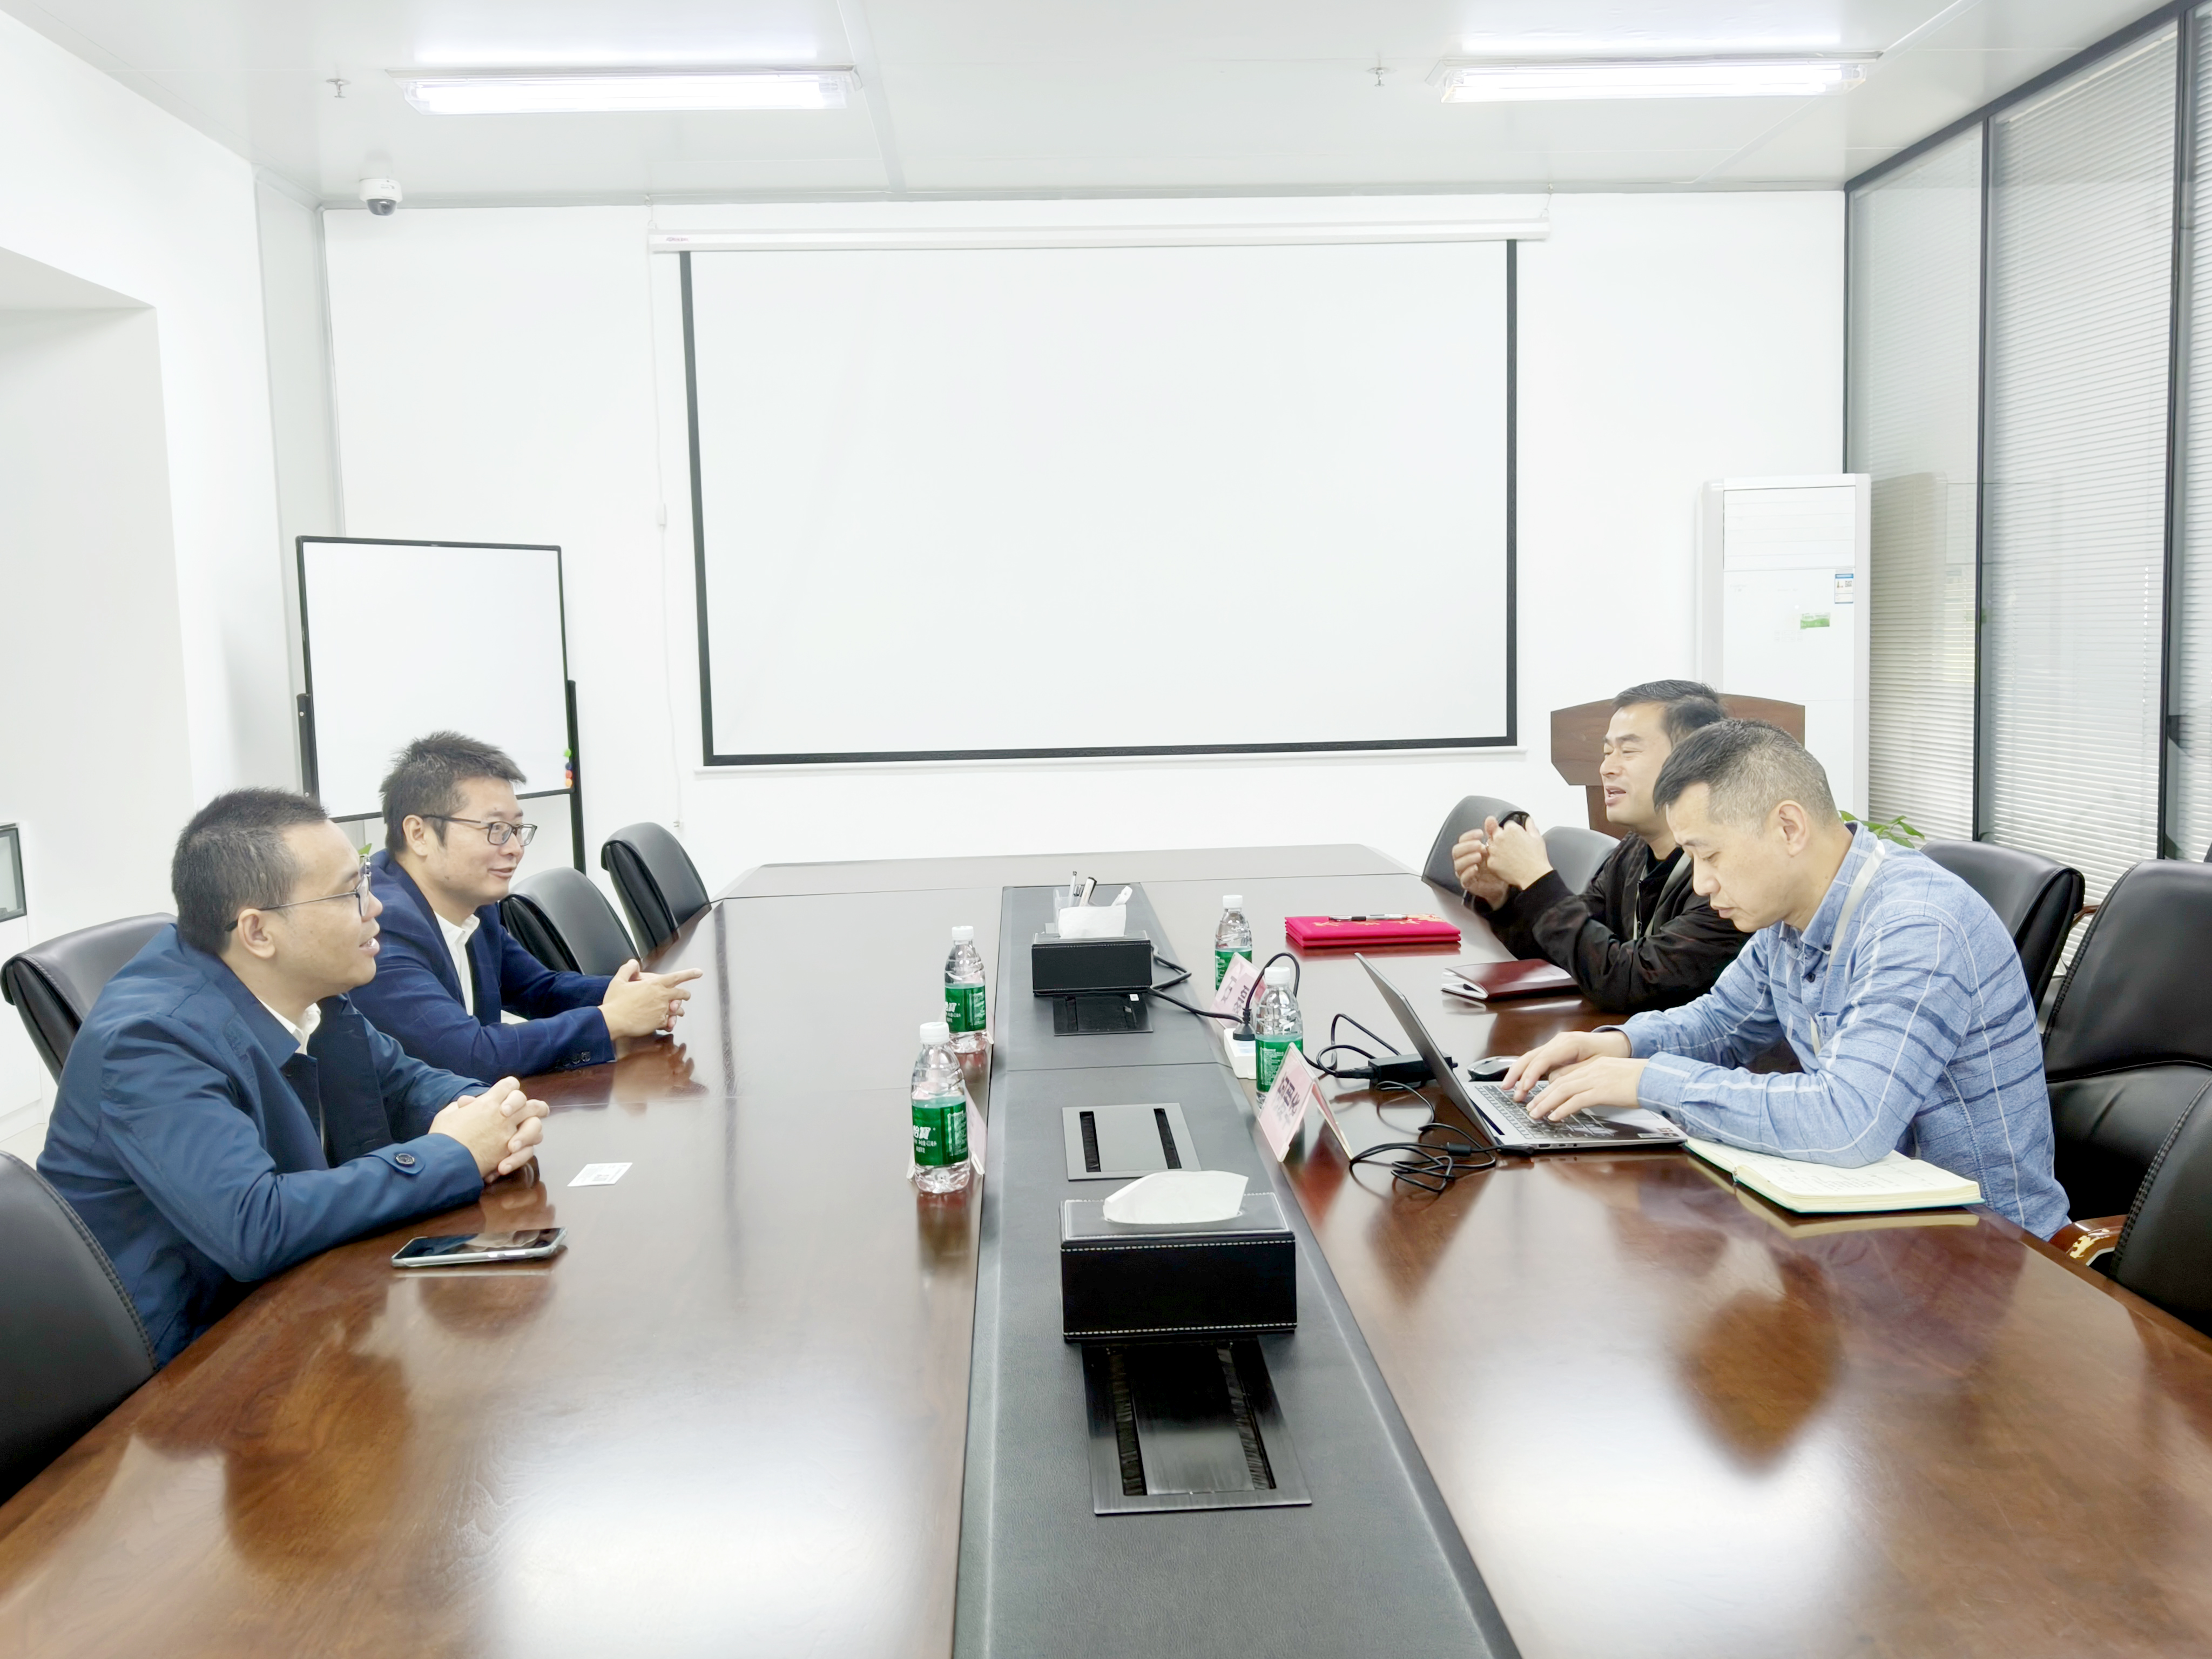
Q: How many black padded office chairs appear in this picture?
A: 9